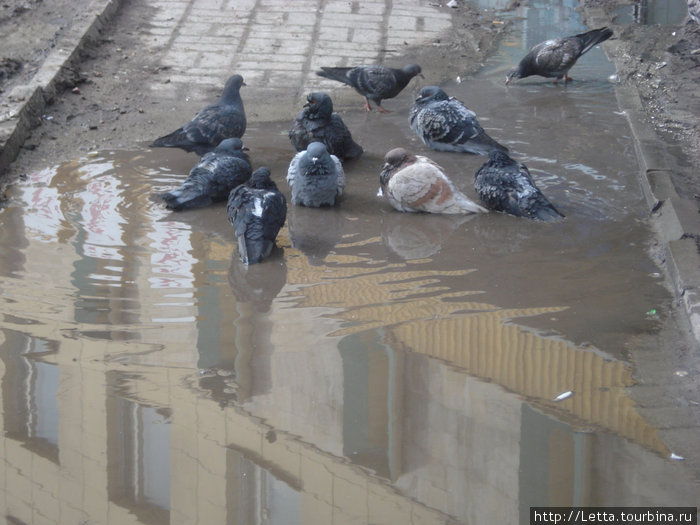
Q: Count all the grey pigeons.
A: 9